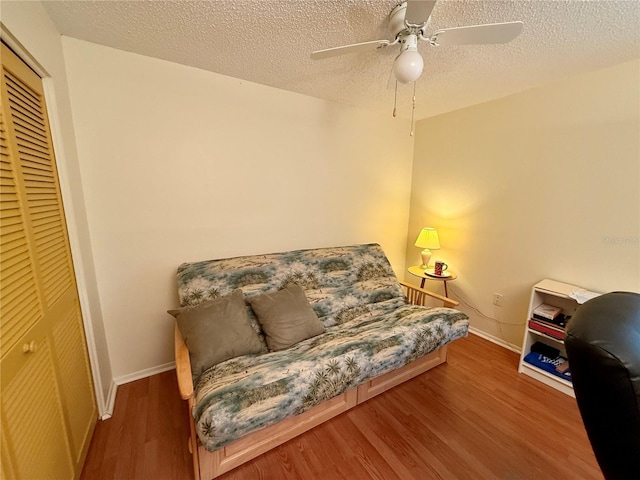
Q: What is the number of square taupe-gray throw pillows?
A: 2